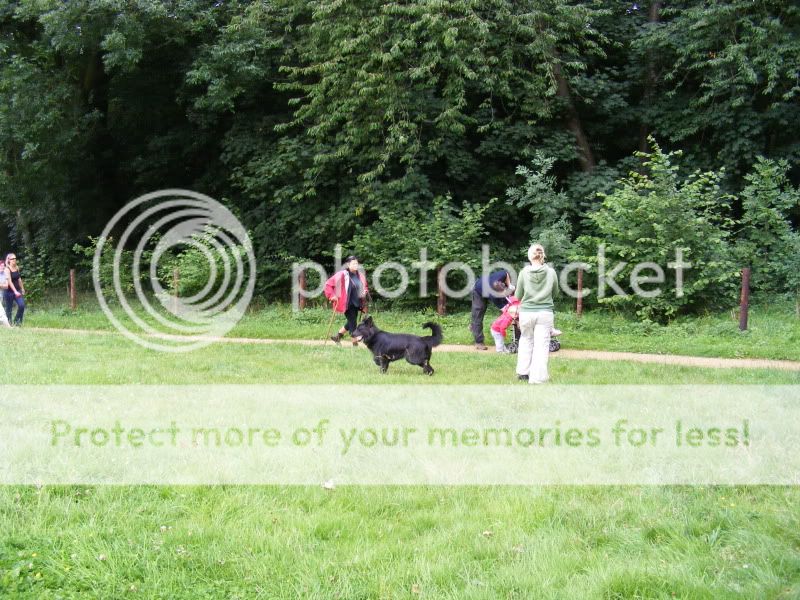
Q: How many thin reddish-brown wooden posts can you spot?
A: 6